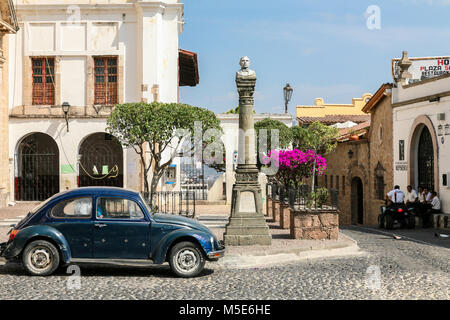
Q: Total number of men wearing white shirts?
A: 5